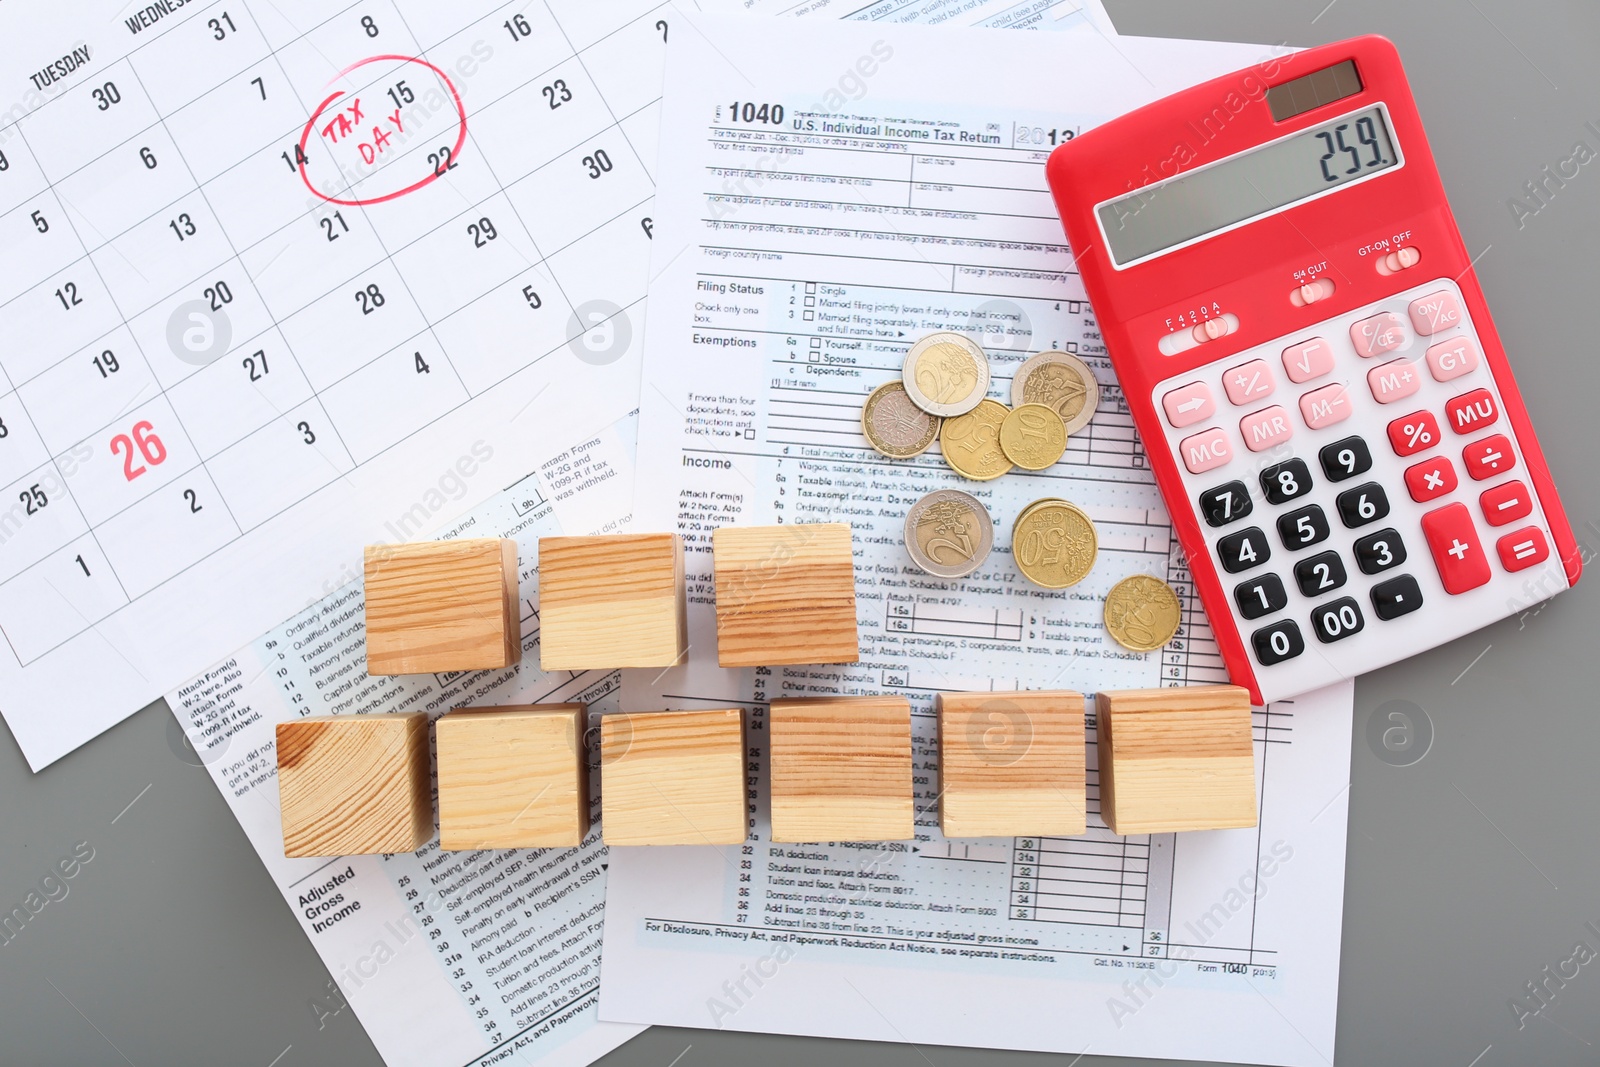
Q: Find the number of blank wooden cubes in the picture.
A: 9